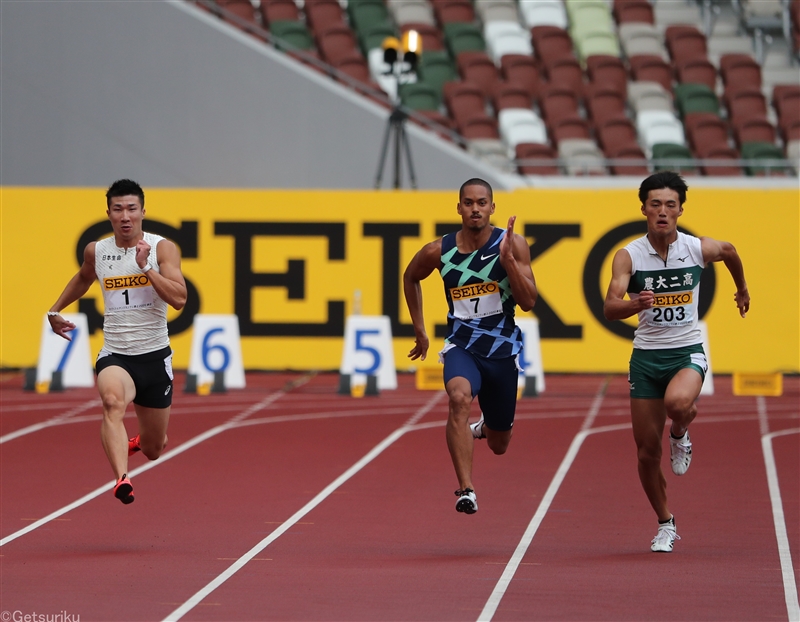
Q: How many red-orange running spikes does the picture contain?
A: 2